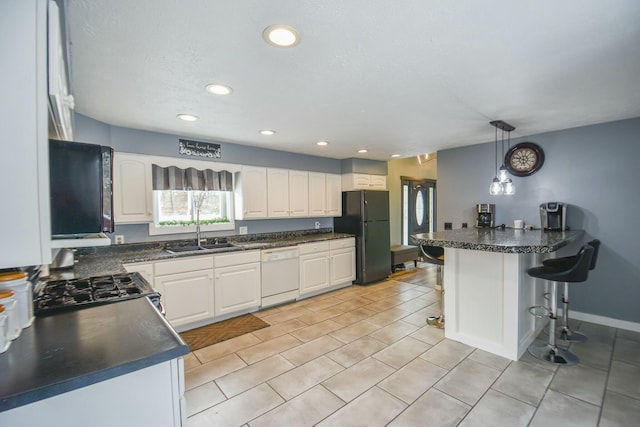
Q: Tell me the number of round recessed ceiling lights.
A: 7